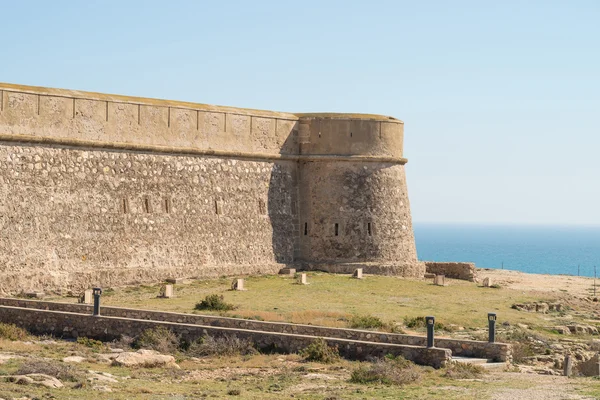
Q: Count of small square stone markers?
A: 7